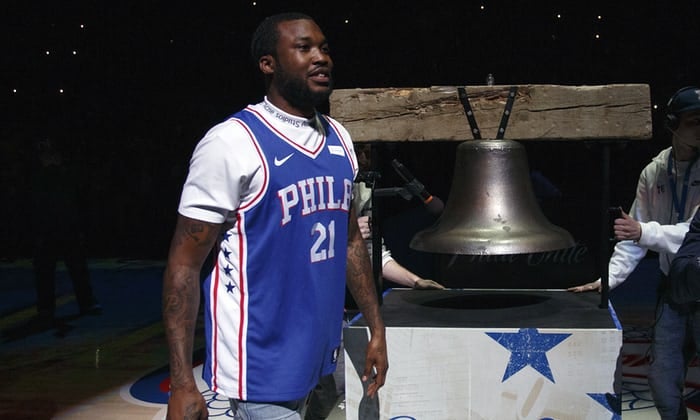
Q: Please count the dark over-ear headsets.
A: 1